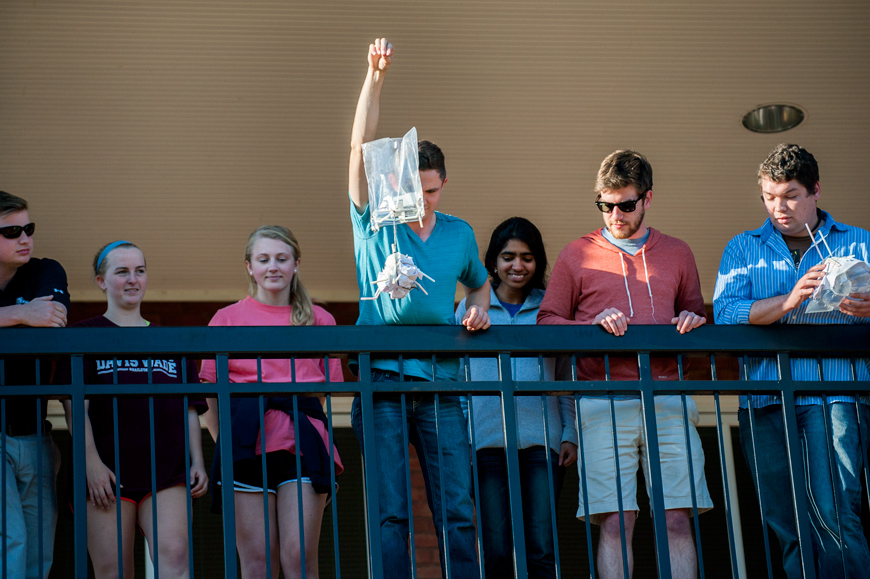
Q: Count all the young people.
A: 7